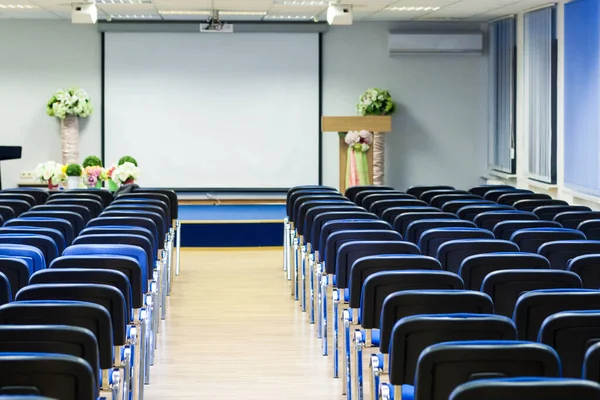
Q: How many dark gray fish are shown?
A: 0